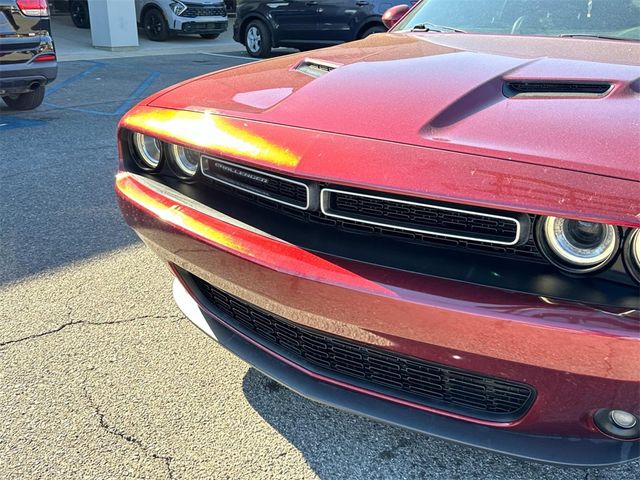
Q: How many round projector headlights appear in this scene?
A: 4